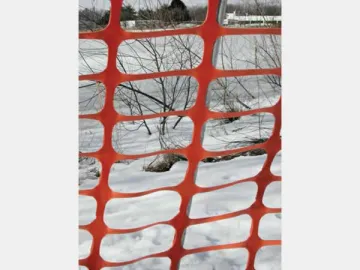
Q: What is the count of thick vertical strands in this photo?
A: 3